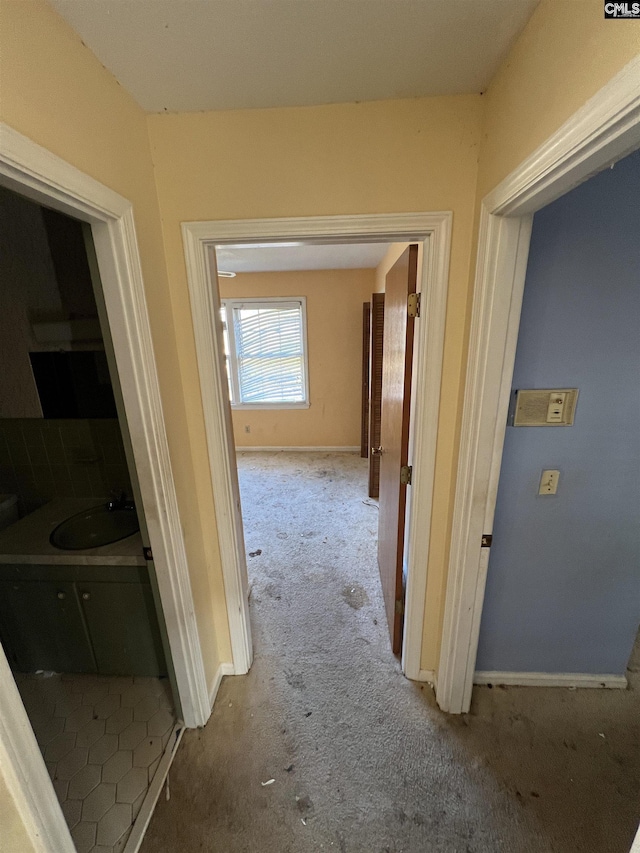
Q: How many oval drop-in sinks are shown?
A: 1